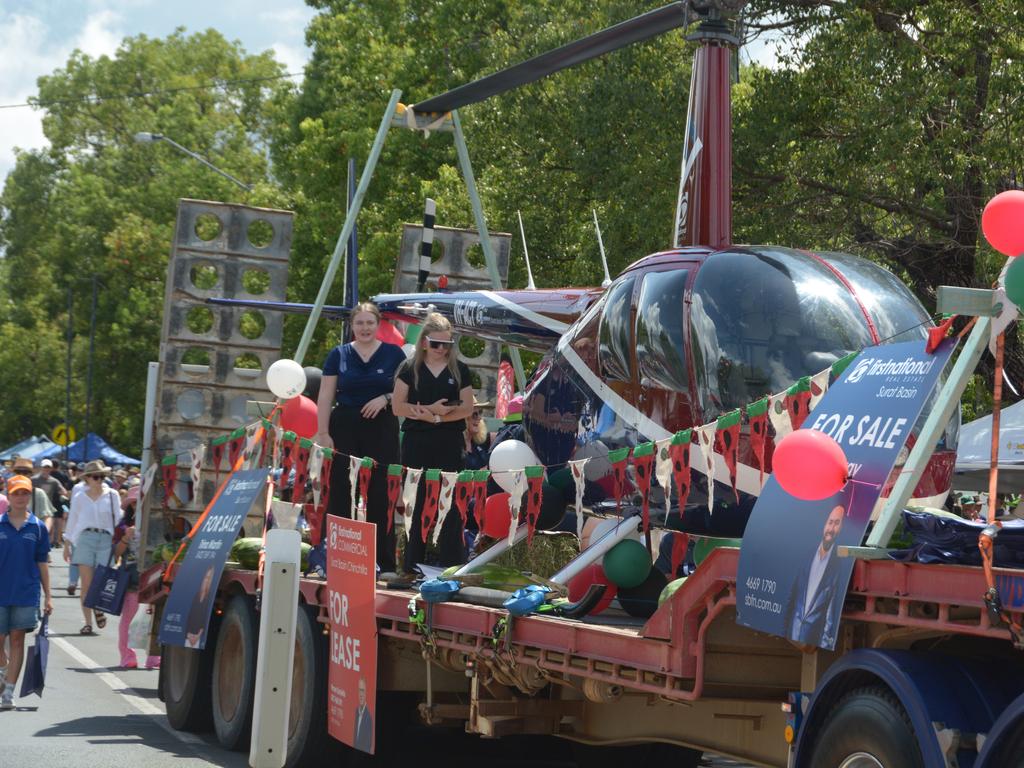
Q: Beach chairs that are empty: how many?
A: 0